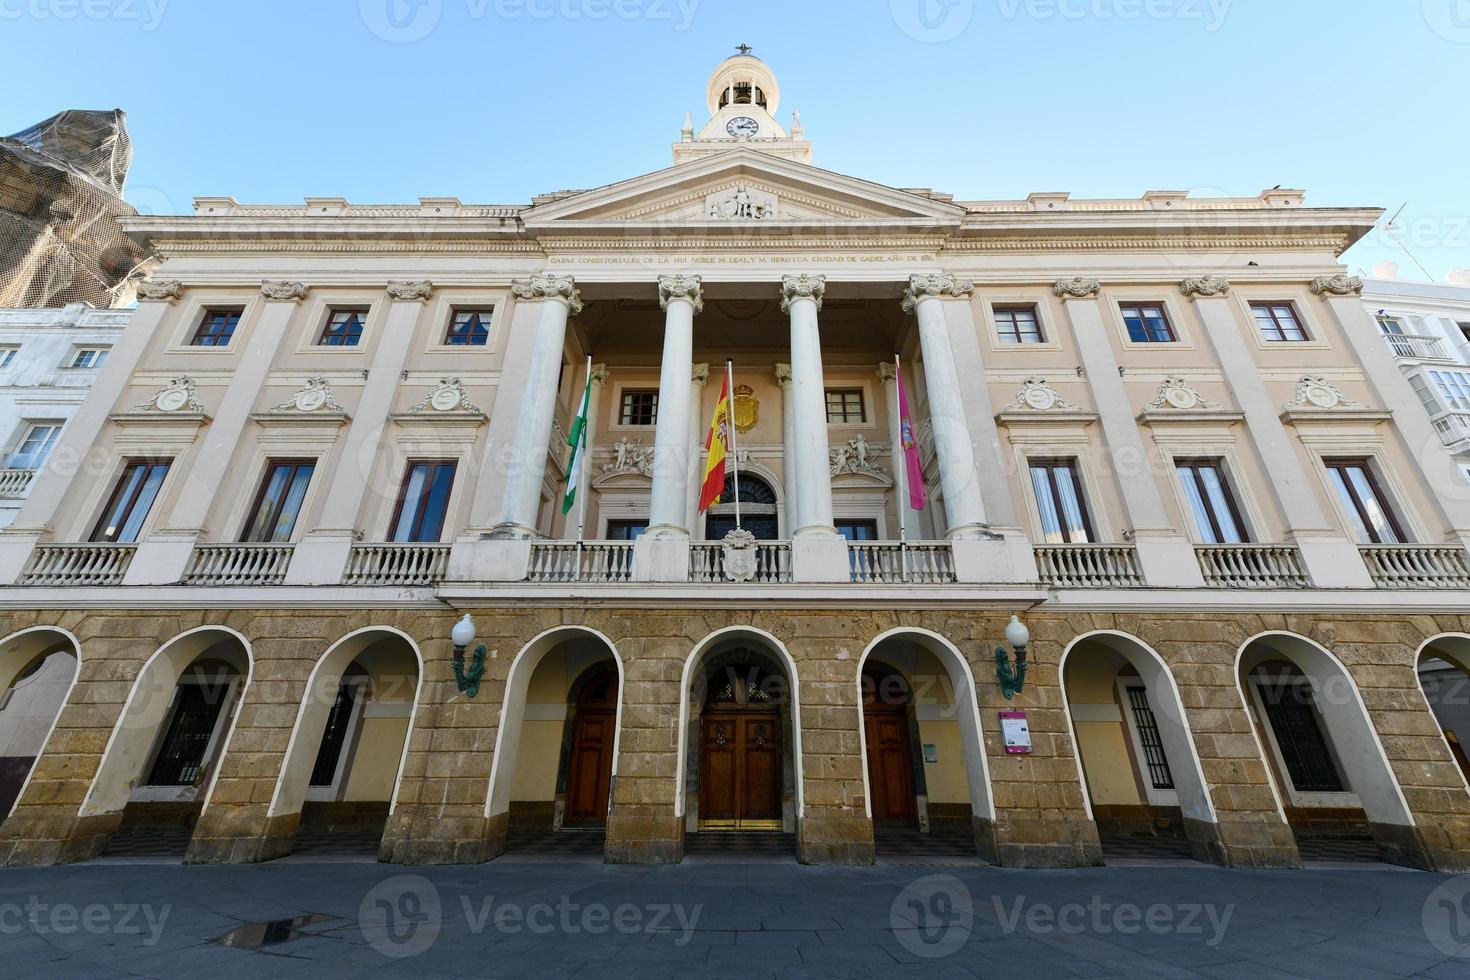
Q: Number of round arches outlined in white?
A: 9